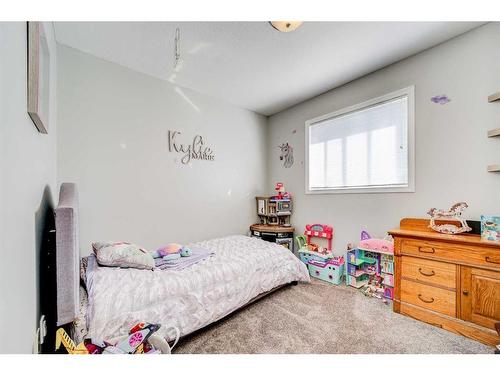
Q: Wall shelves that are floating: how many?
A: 3